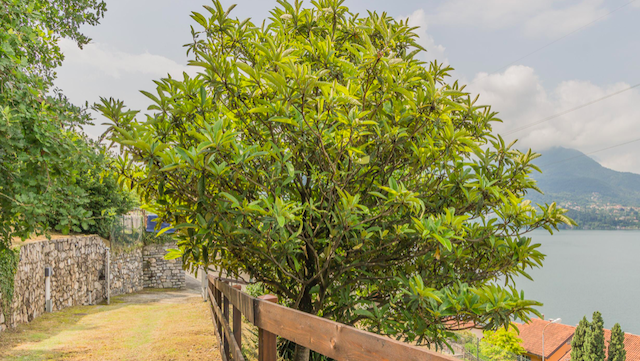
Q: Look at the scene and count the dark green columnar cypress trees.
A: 3